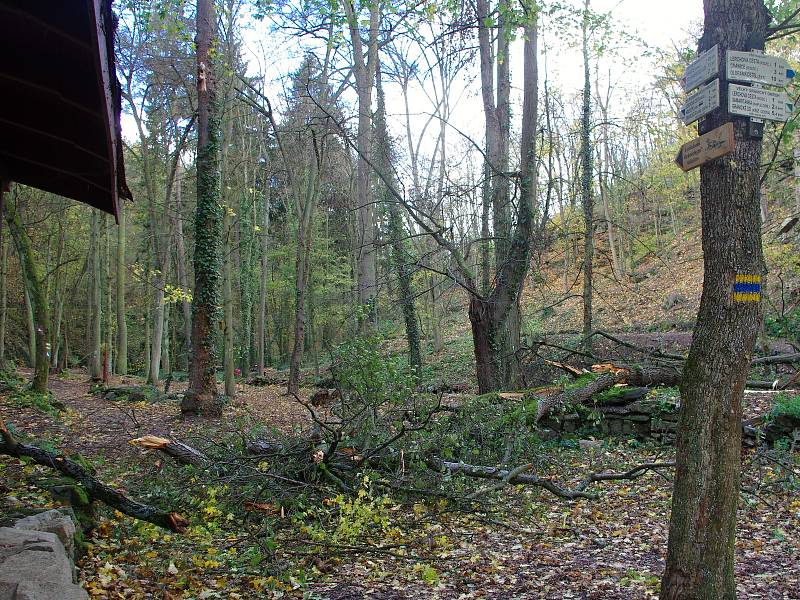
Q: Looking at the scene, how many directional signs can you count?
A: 5